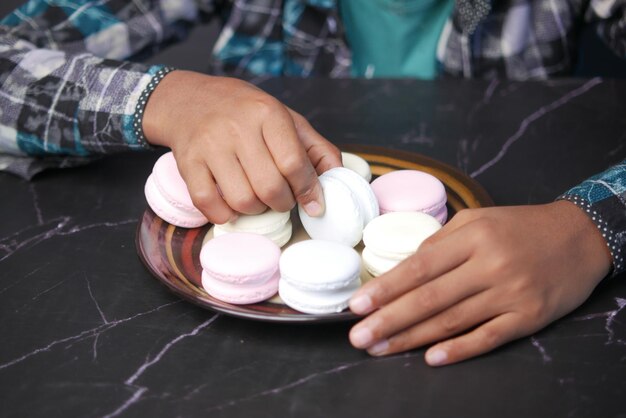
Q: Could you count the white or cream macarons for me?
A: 5